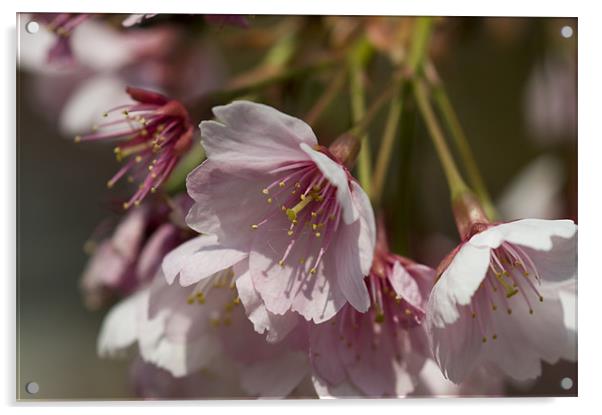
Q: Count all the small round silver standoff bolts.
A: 4